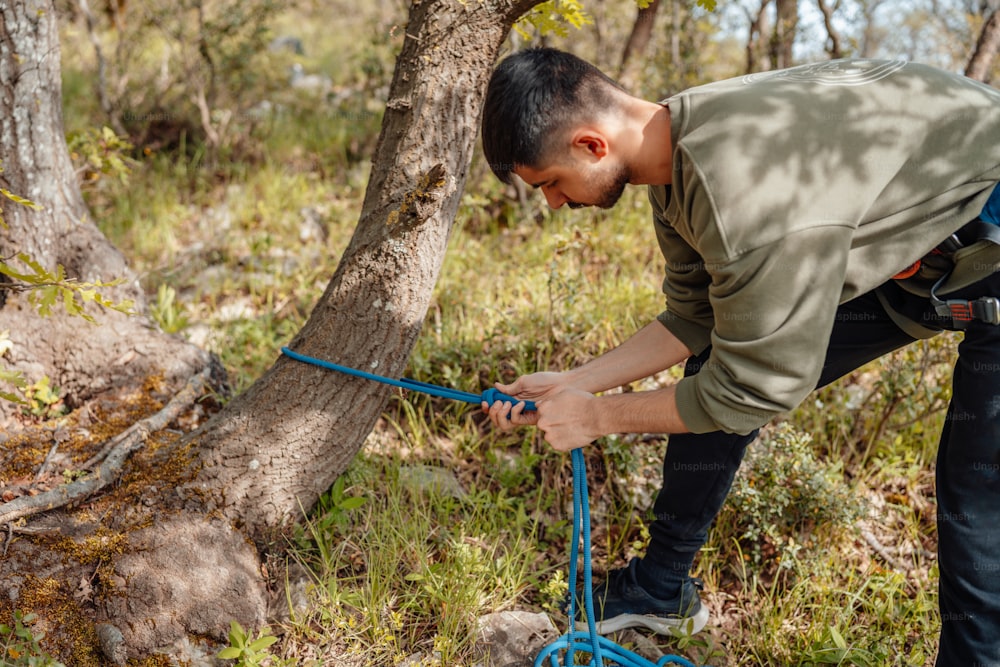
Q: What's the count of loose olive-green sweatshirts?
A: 1